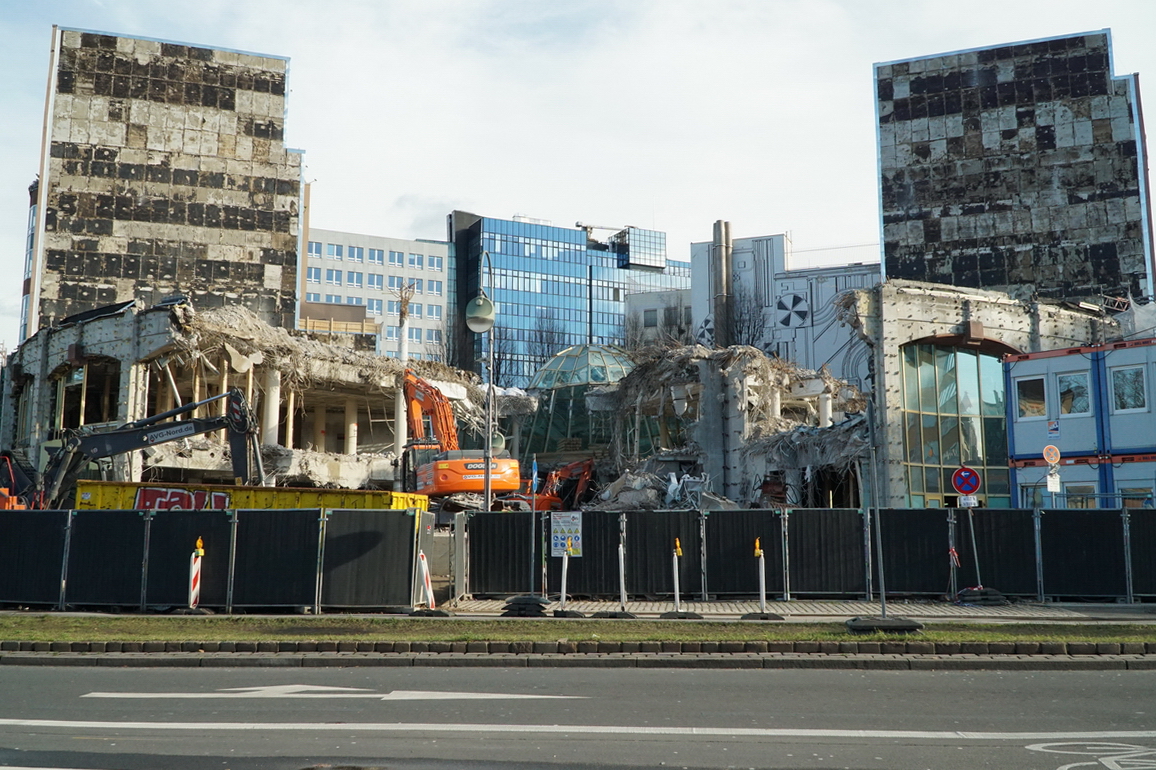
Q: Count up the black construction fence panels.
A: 14